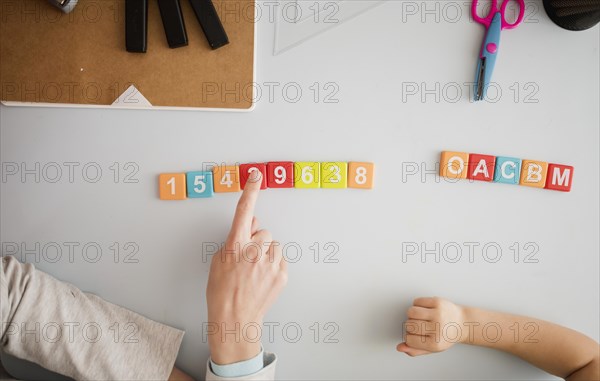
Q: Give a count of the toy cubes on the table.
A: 13